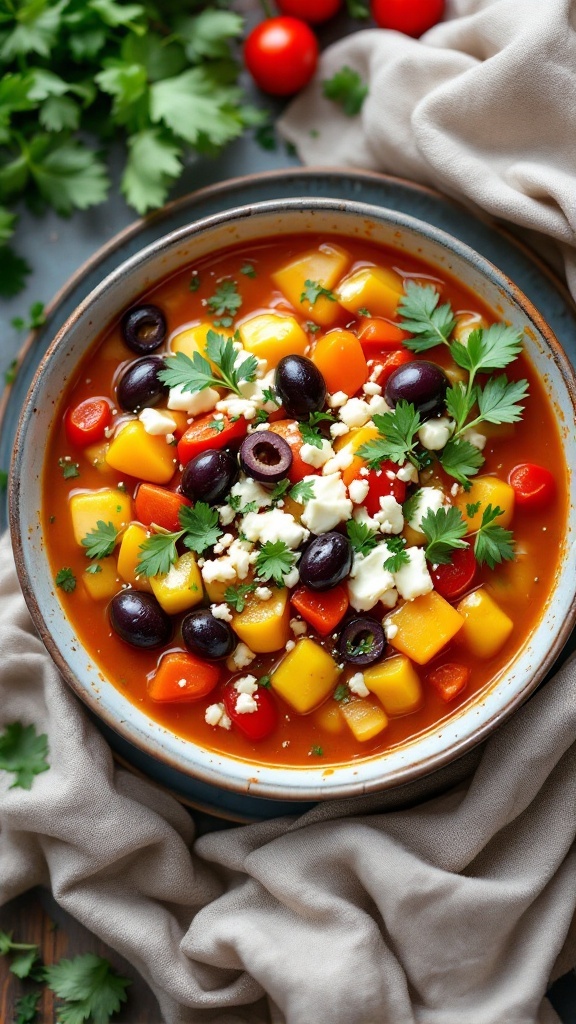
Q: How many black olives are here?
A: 10